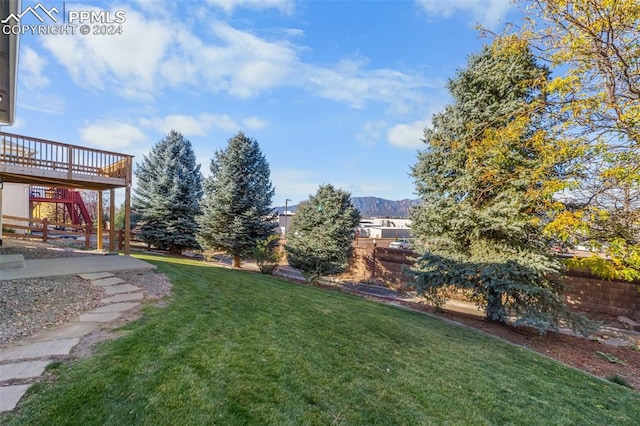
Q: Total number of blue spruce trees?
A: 4